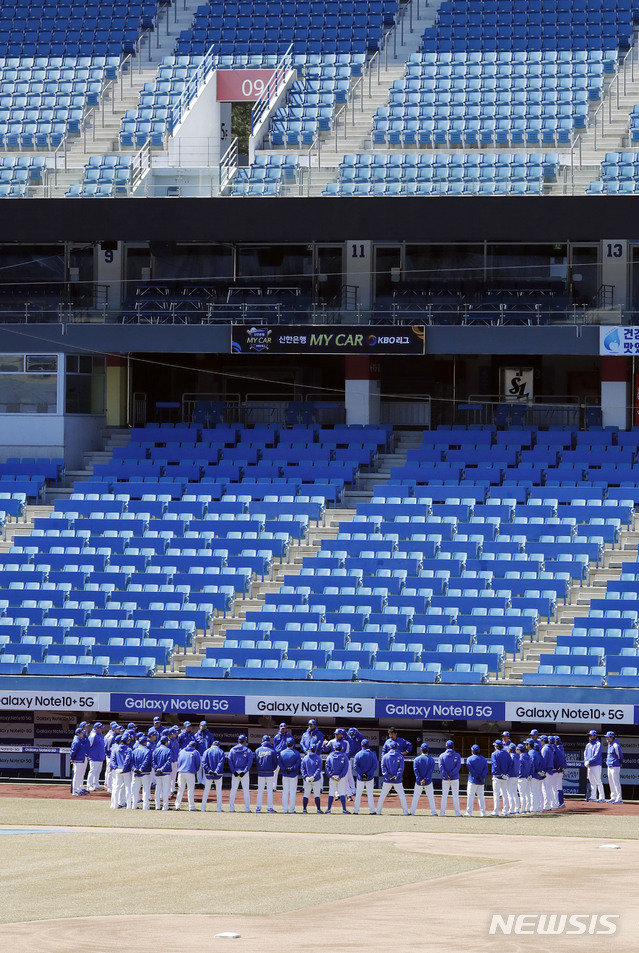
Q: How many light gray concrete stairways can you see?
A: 6